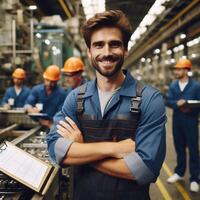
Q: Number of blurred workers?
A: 4